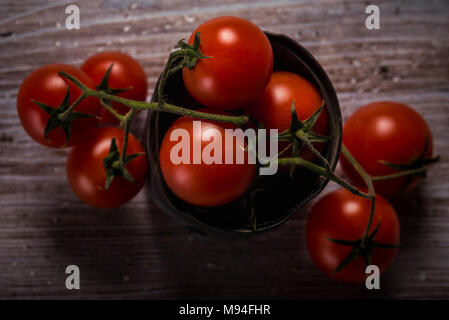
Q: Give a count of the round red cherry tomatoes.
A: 8